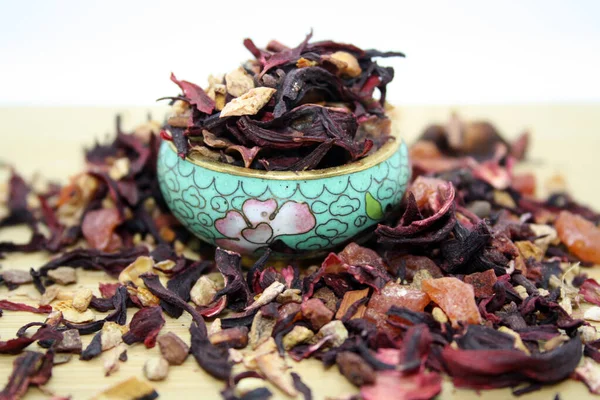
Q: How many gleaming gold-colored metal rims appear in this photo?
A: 1